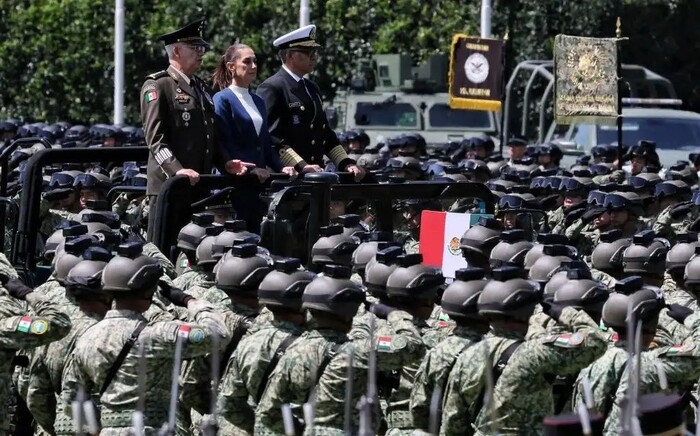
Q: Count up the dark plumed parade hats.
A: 2